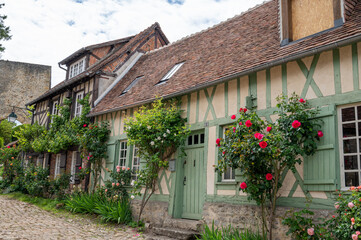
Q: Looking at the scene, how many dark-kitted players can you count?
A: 0